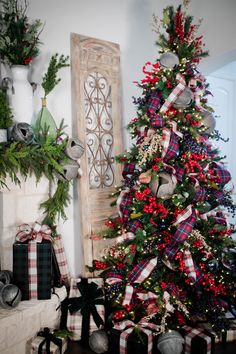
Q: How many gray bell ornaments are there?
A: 11